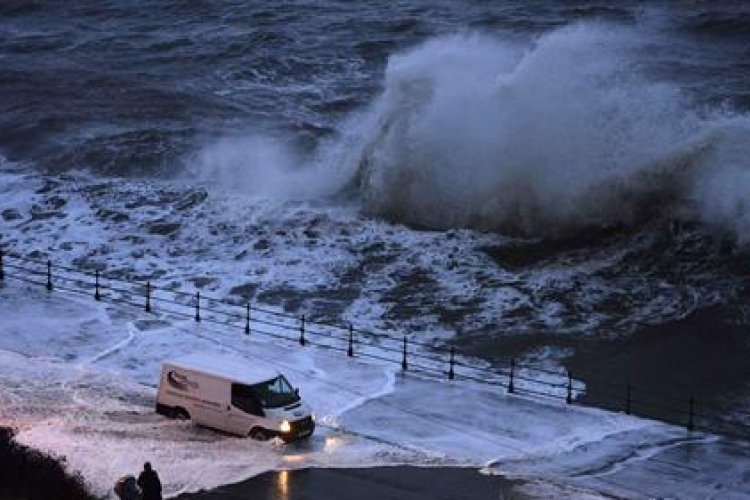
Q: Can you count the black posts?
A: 14